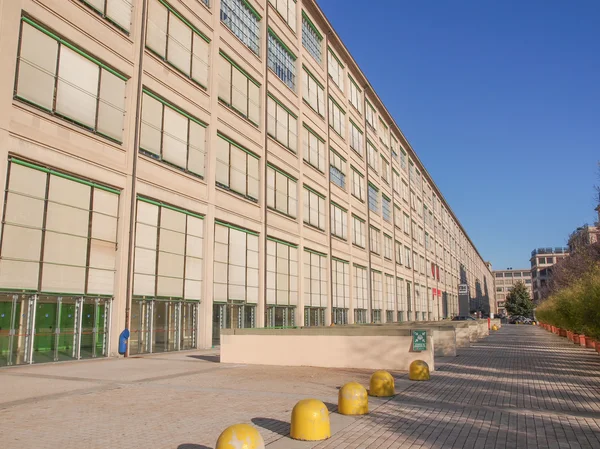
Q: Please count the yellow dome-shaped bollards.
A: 5